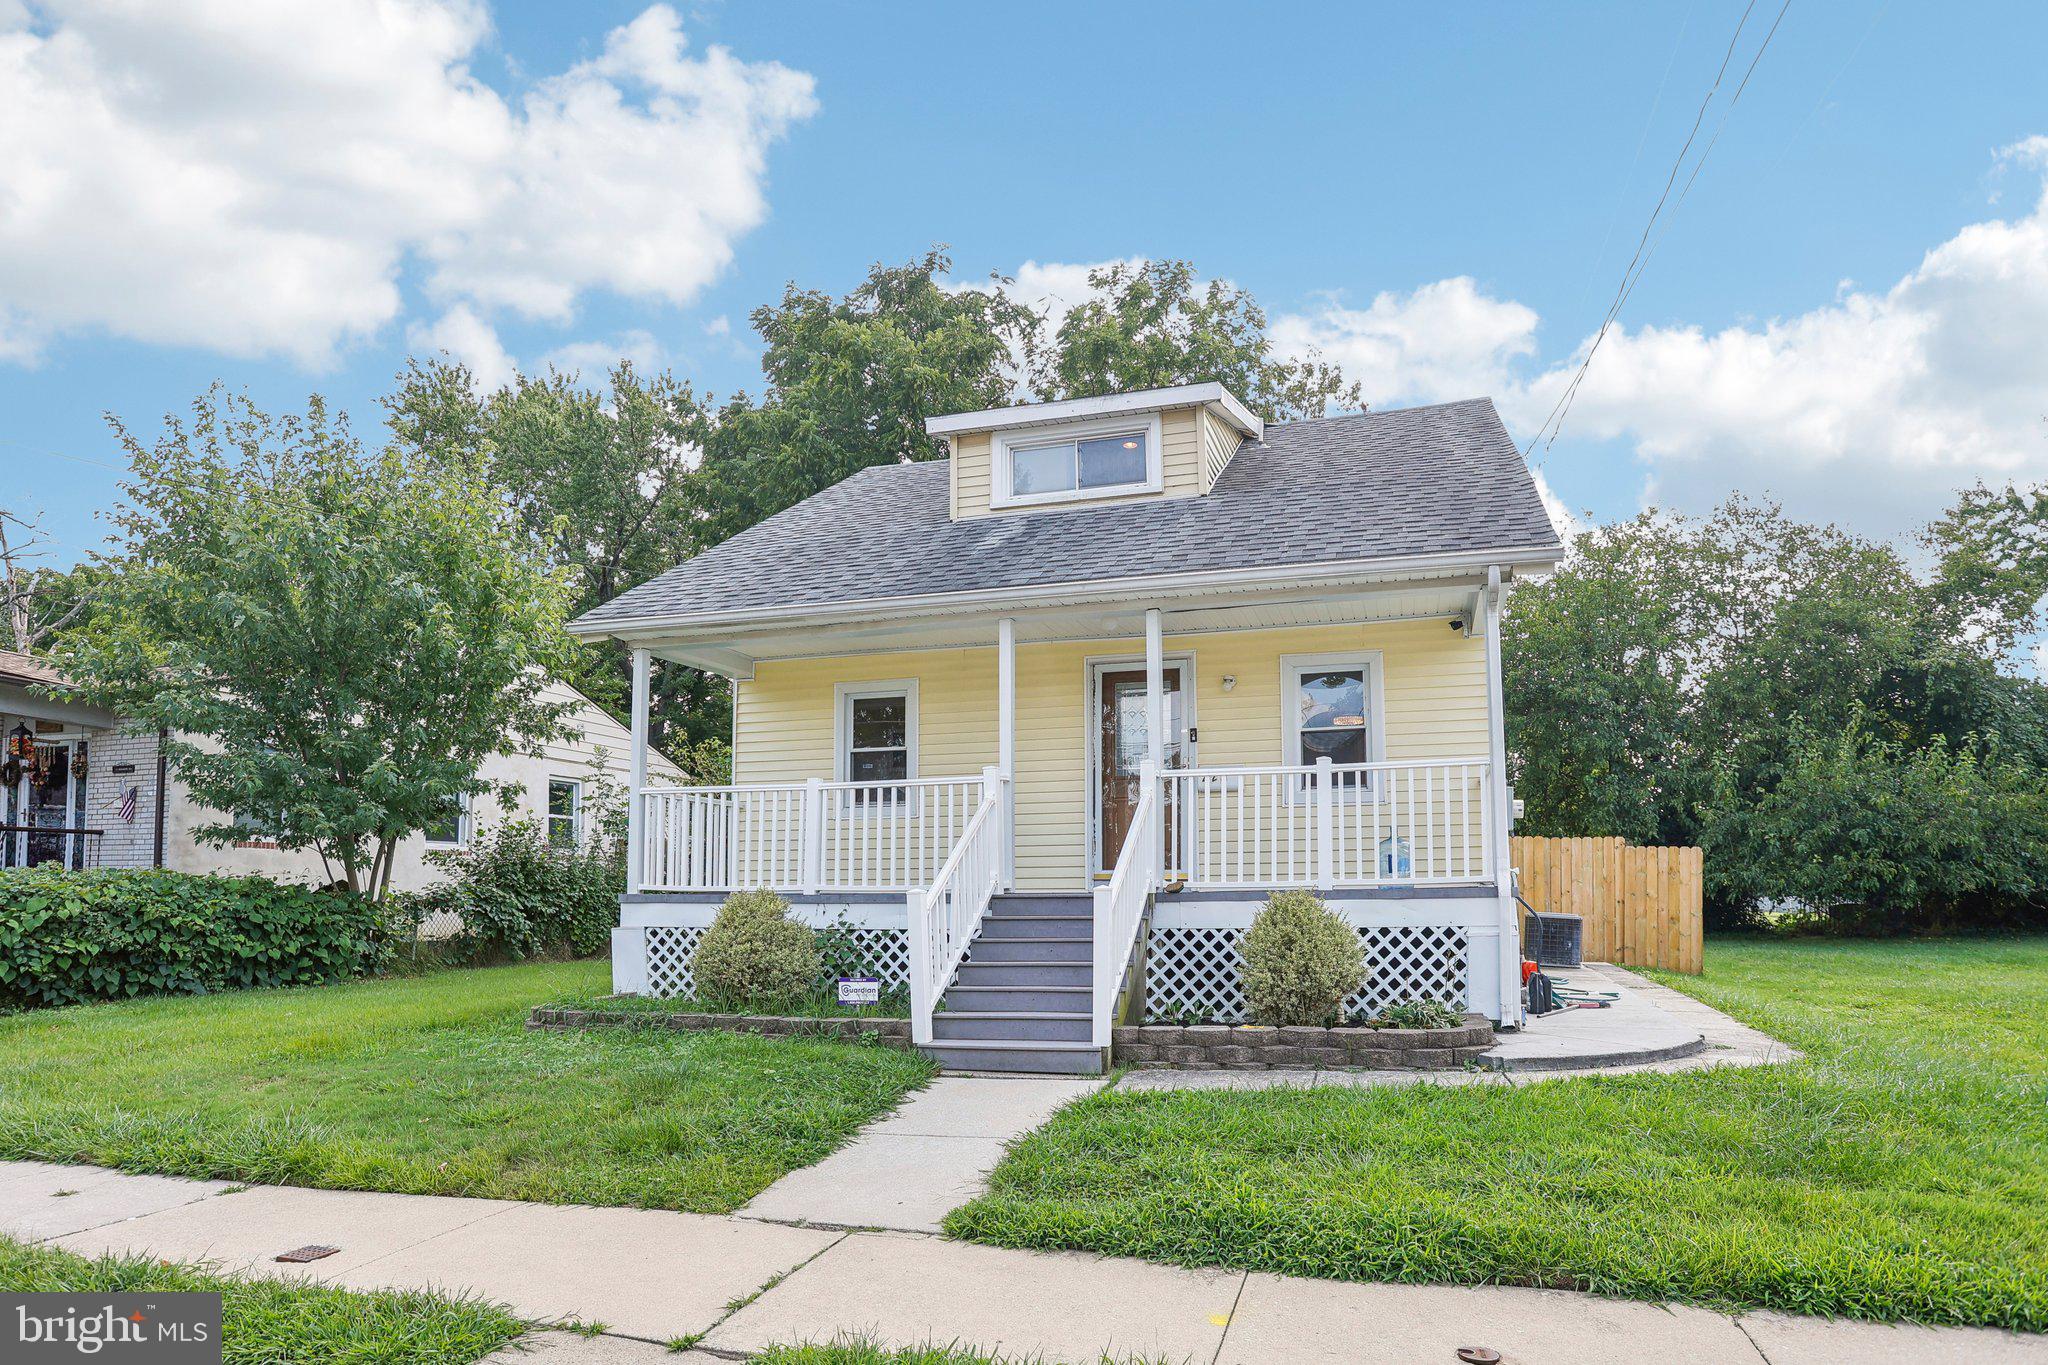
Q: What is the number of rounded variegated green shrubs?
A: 2